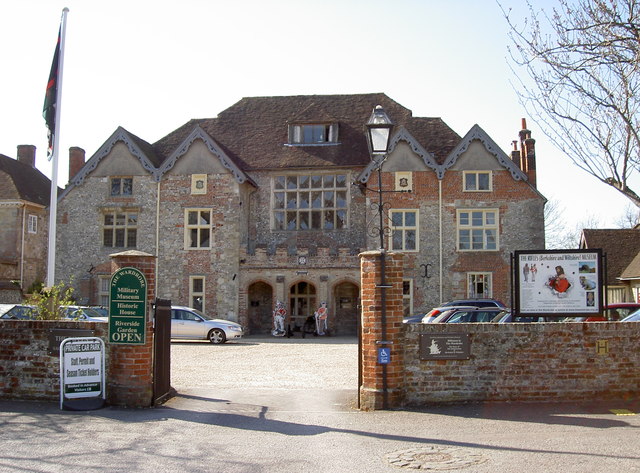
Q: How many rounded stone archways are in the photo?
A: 3